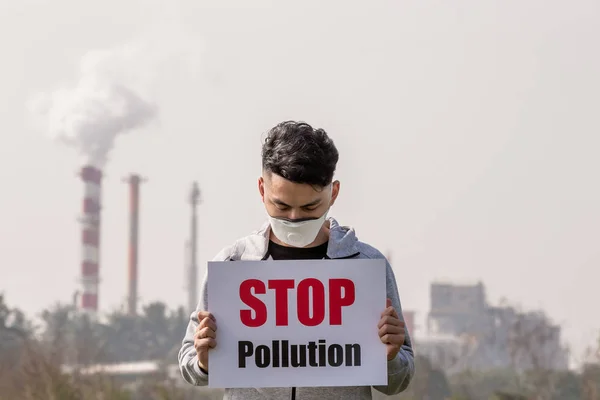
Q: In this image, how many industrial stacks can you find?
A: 3